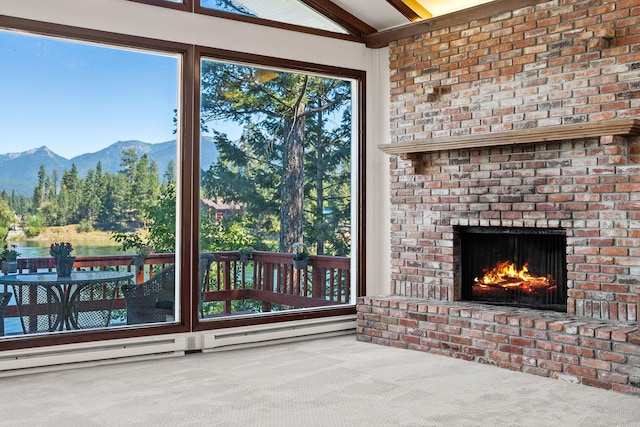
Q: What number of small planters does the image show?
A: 5